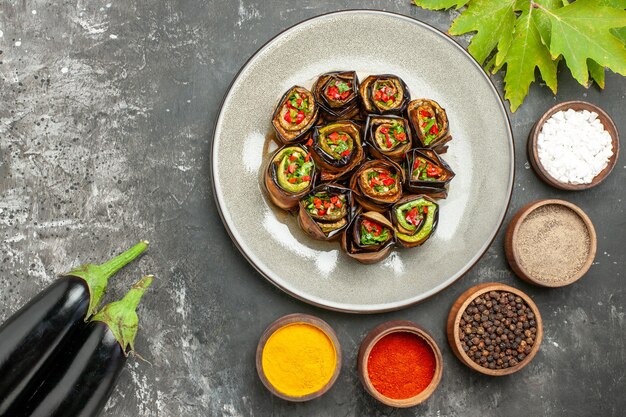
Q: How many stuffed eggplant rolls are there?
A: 12